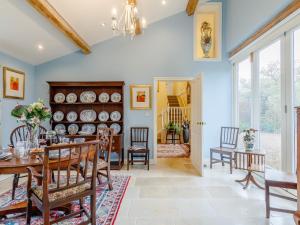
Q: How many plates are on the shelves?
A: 15